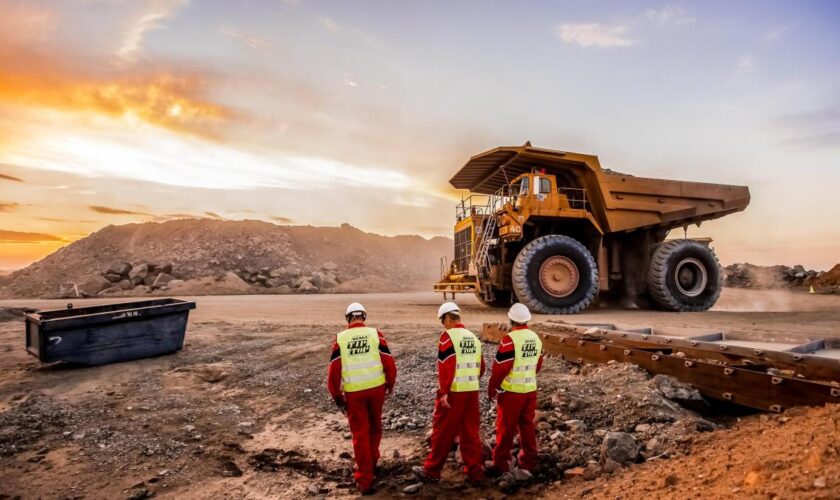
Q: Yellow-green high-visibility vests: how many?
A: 3